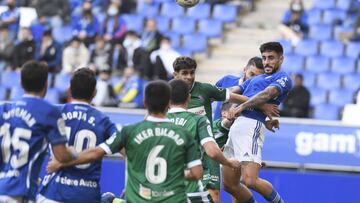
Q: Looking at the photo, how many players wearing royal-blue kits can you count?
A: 4